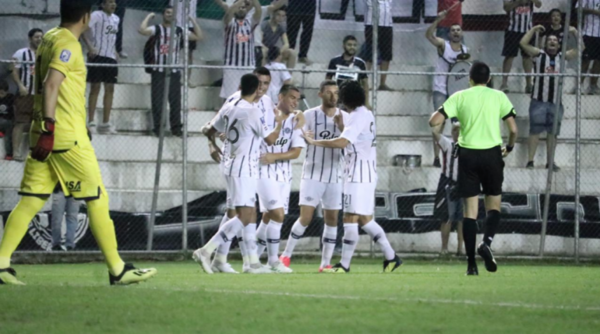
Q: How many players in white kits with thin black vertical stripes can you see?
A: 5